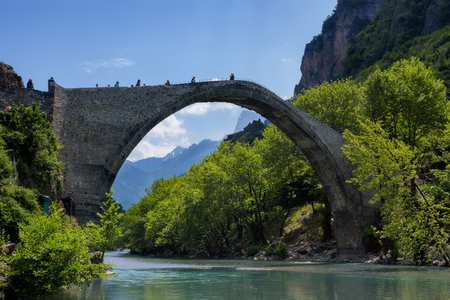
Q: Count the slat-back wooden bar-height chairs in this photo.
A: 0